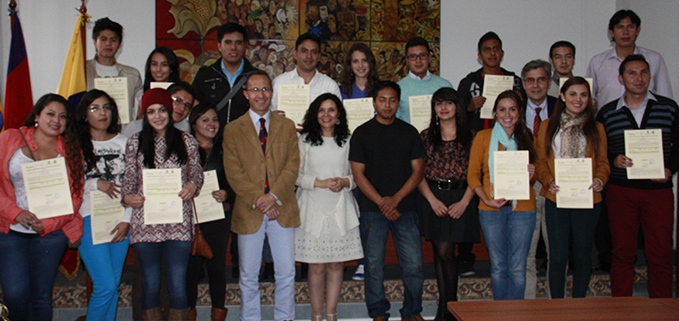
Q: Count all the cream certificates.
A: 14